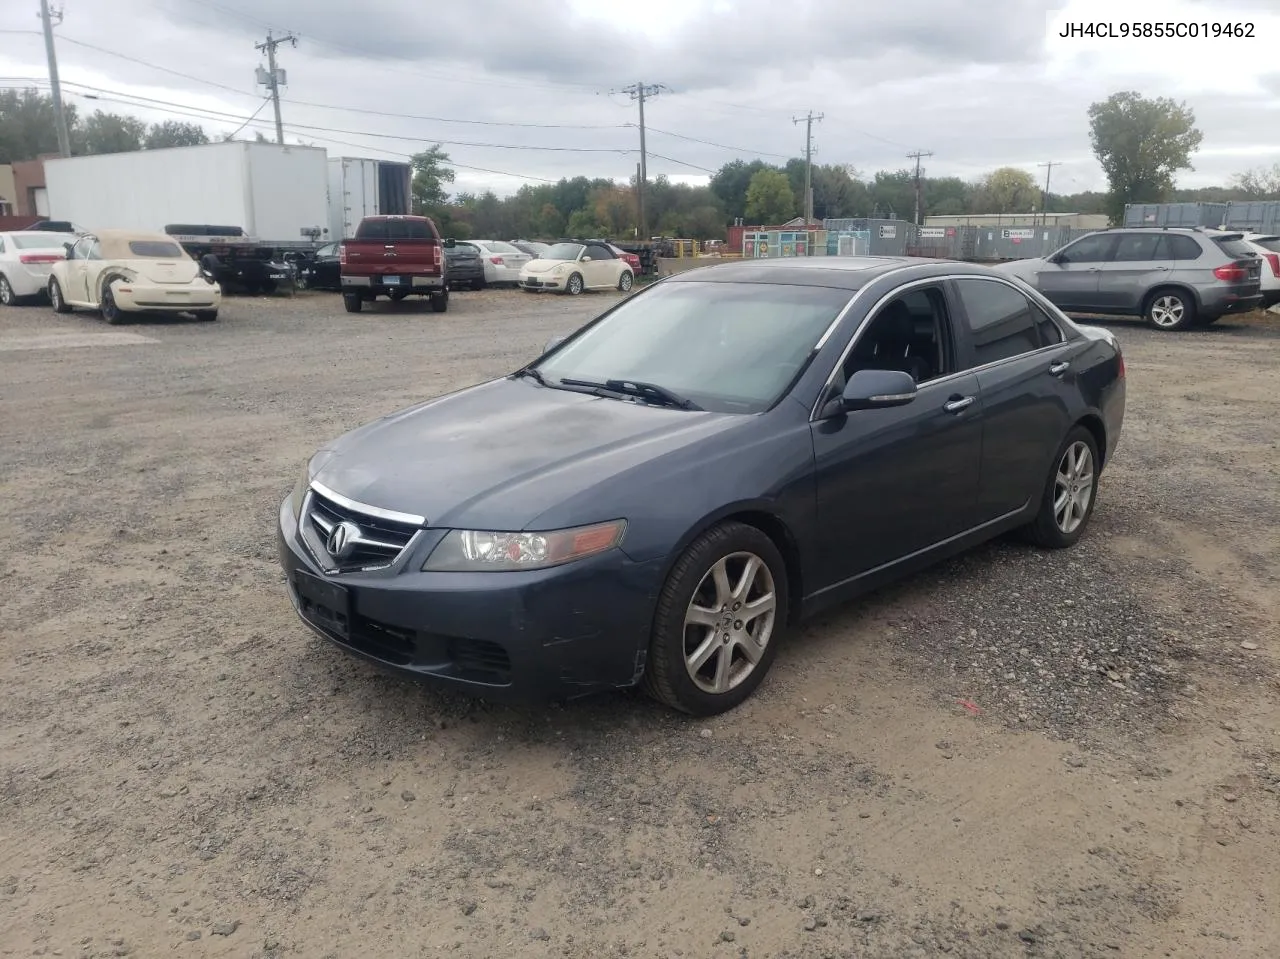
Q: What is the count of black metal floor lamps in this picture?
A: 0